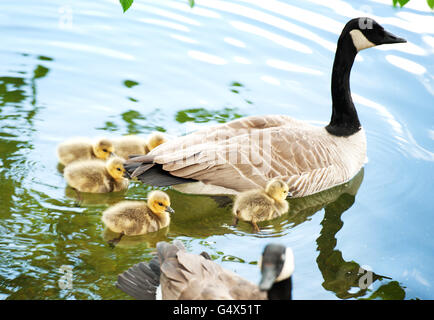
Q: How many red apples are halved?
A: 0